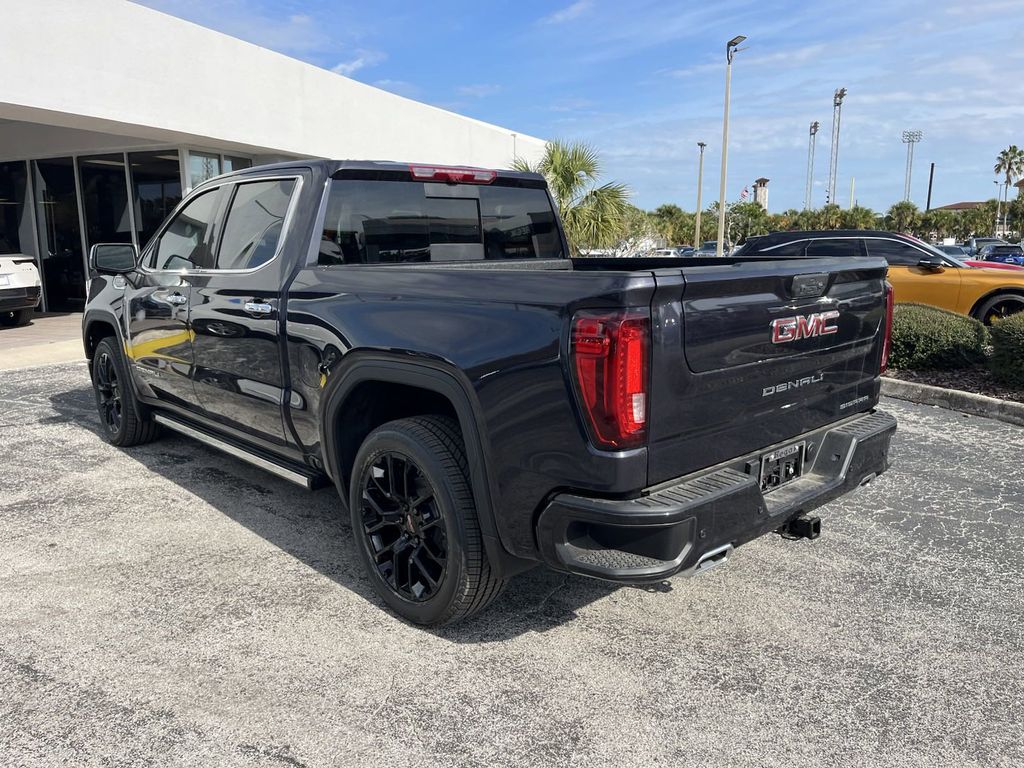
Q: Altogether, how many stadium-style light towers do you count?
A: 3